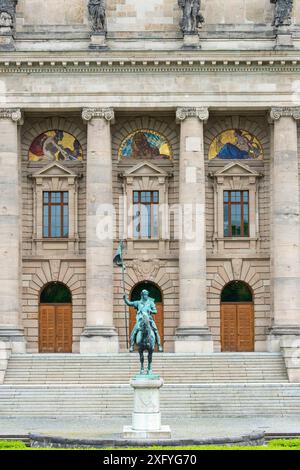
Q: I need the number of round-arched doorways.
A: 3